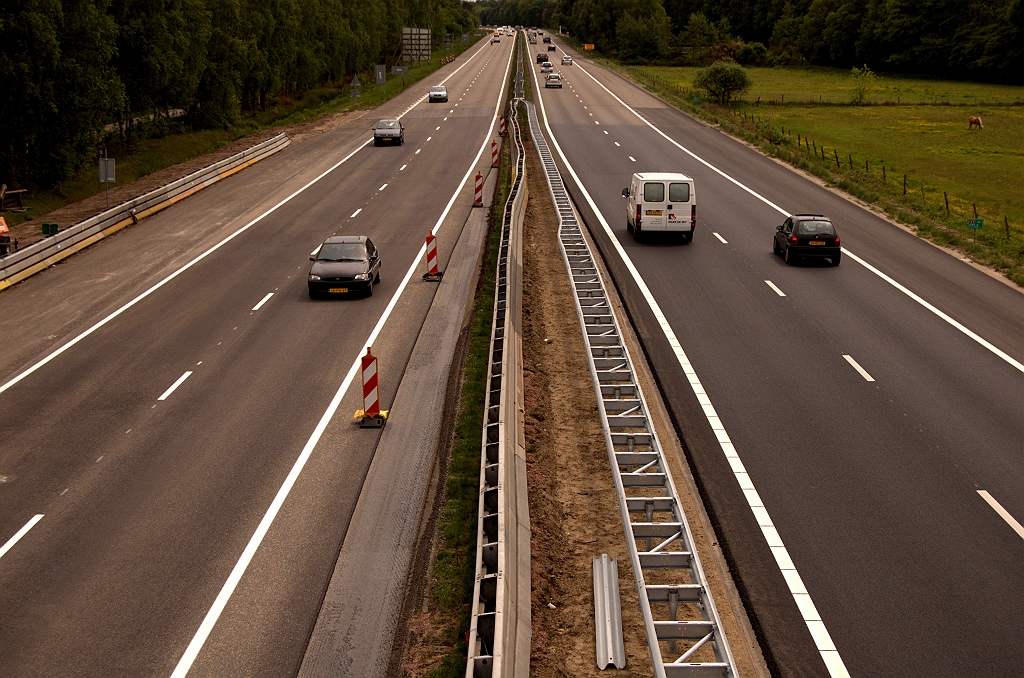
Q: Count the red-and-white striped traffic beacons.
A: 5